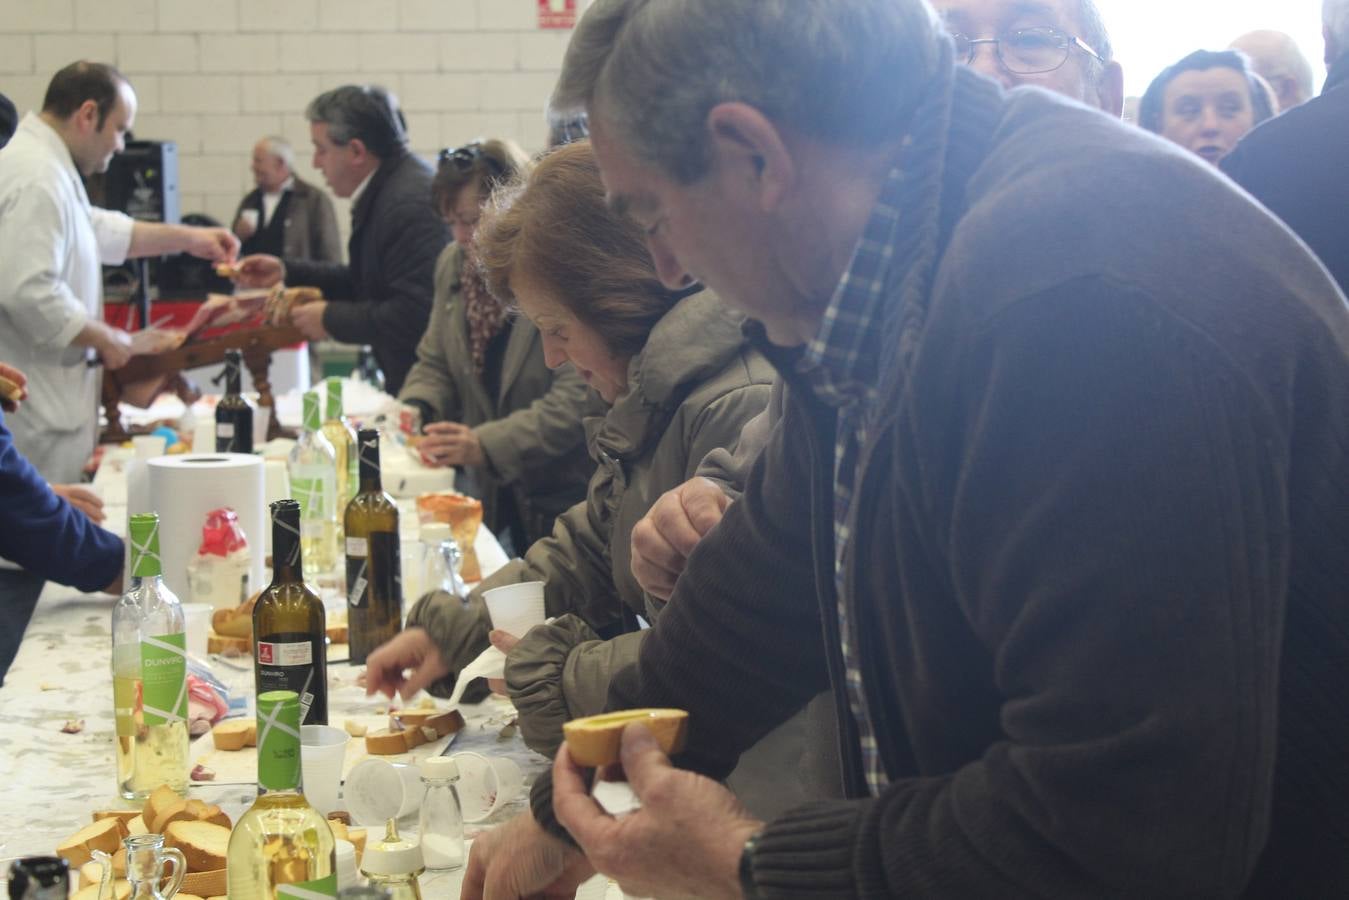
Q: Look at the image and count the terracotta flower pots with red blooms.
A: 0